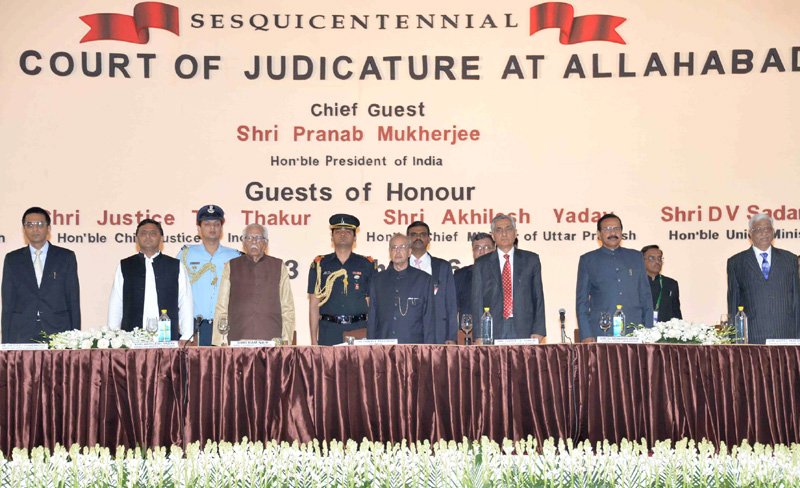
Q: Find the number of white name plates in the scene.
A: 7